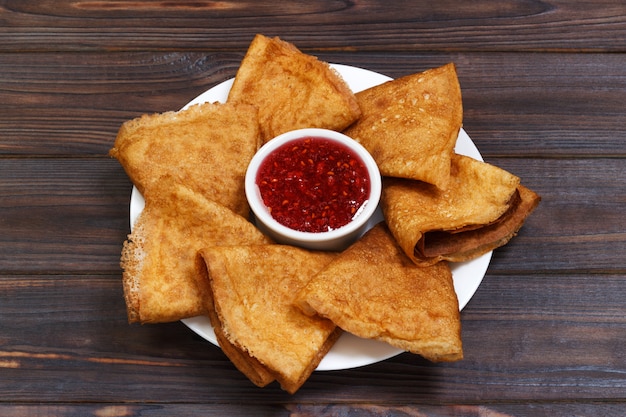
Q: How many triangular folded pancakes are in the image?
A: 7